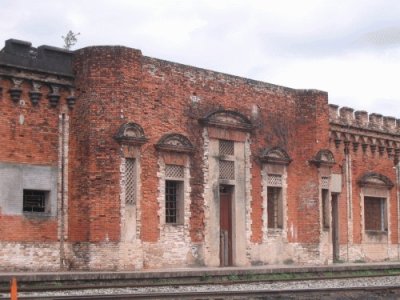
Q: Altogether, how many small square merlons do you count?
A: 6